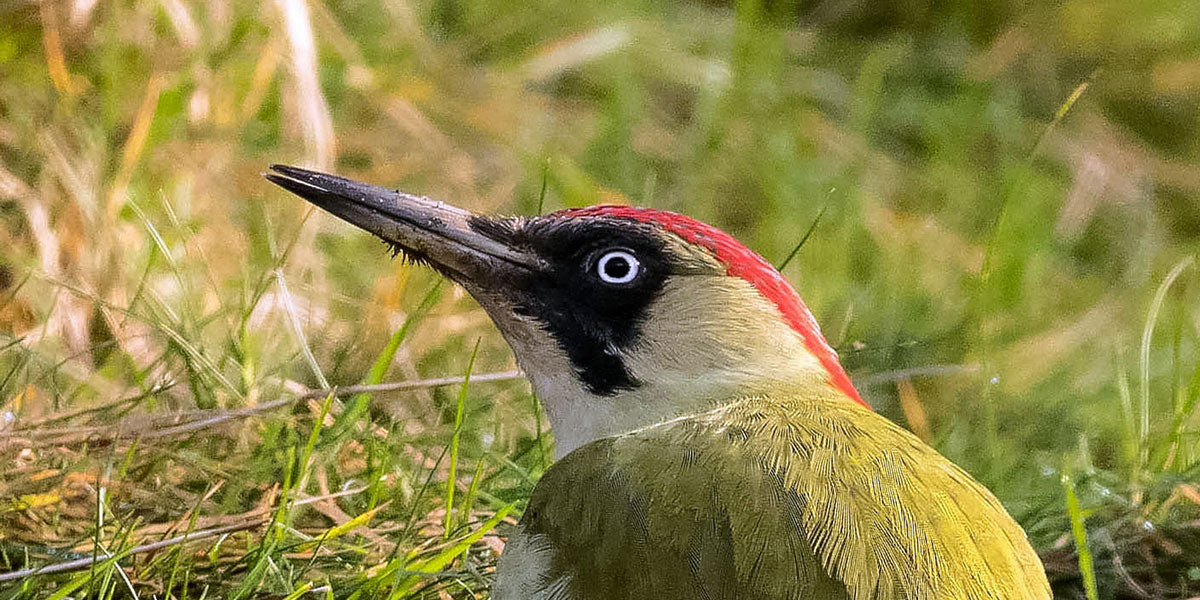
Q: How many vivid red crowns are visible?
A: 1